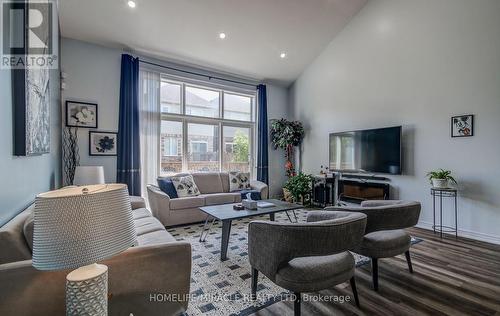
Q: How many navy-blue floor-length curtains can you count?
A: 2